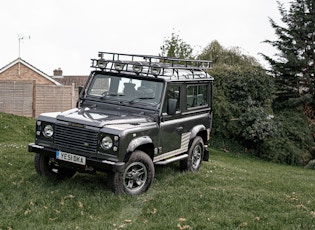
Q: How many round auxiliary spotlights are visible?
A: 4